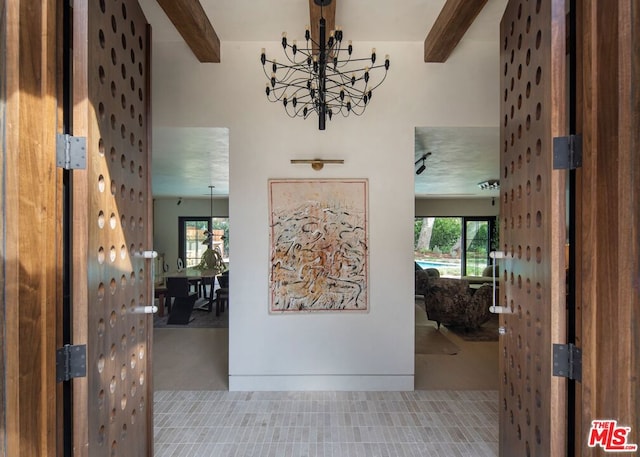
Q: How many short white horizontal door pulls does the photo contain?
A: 4